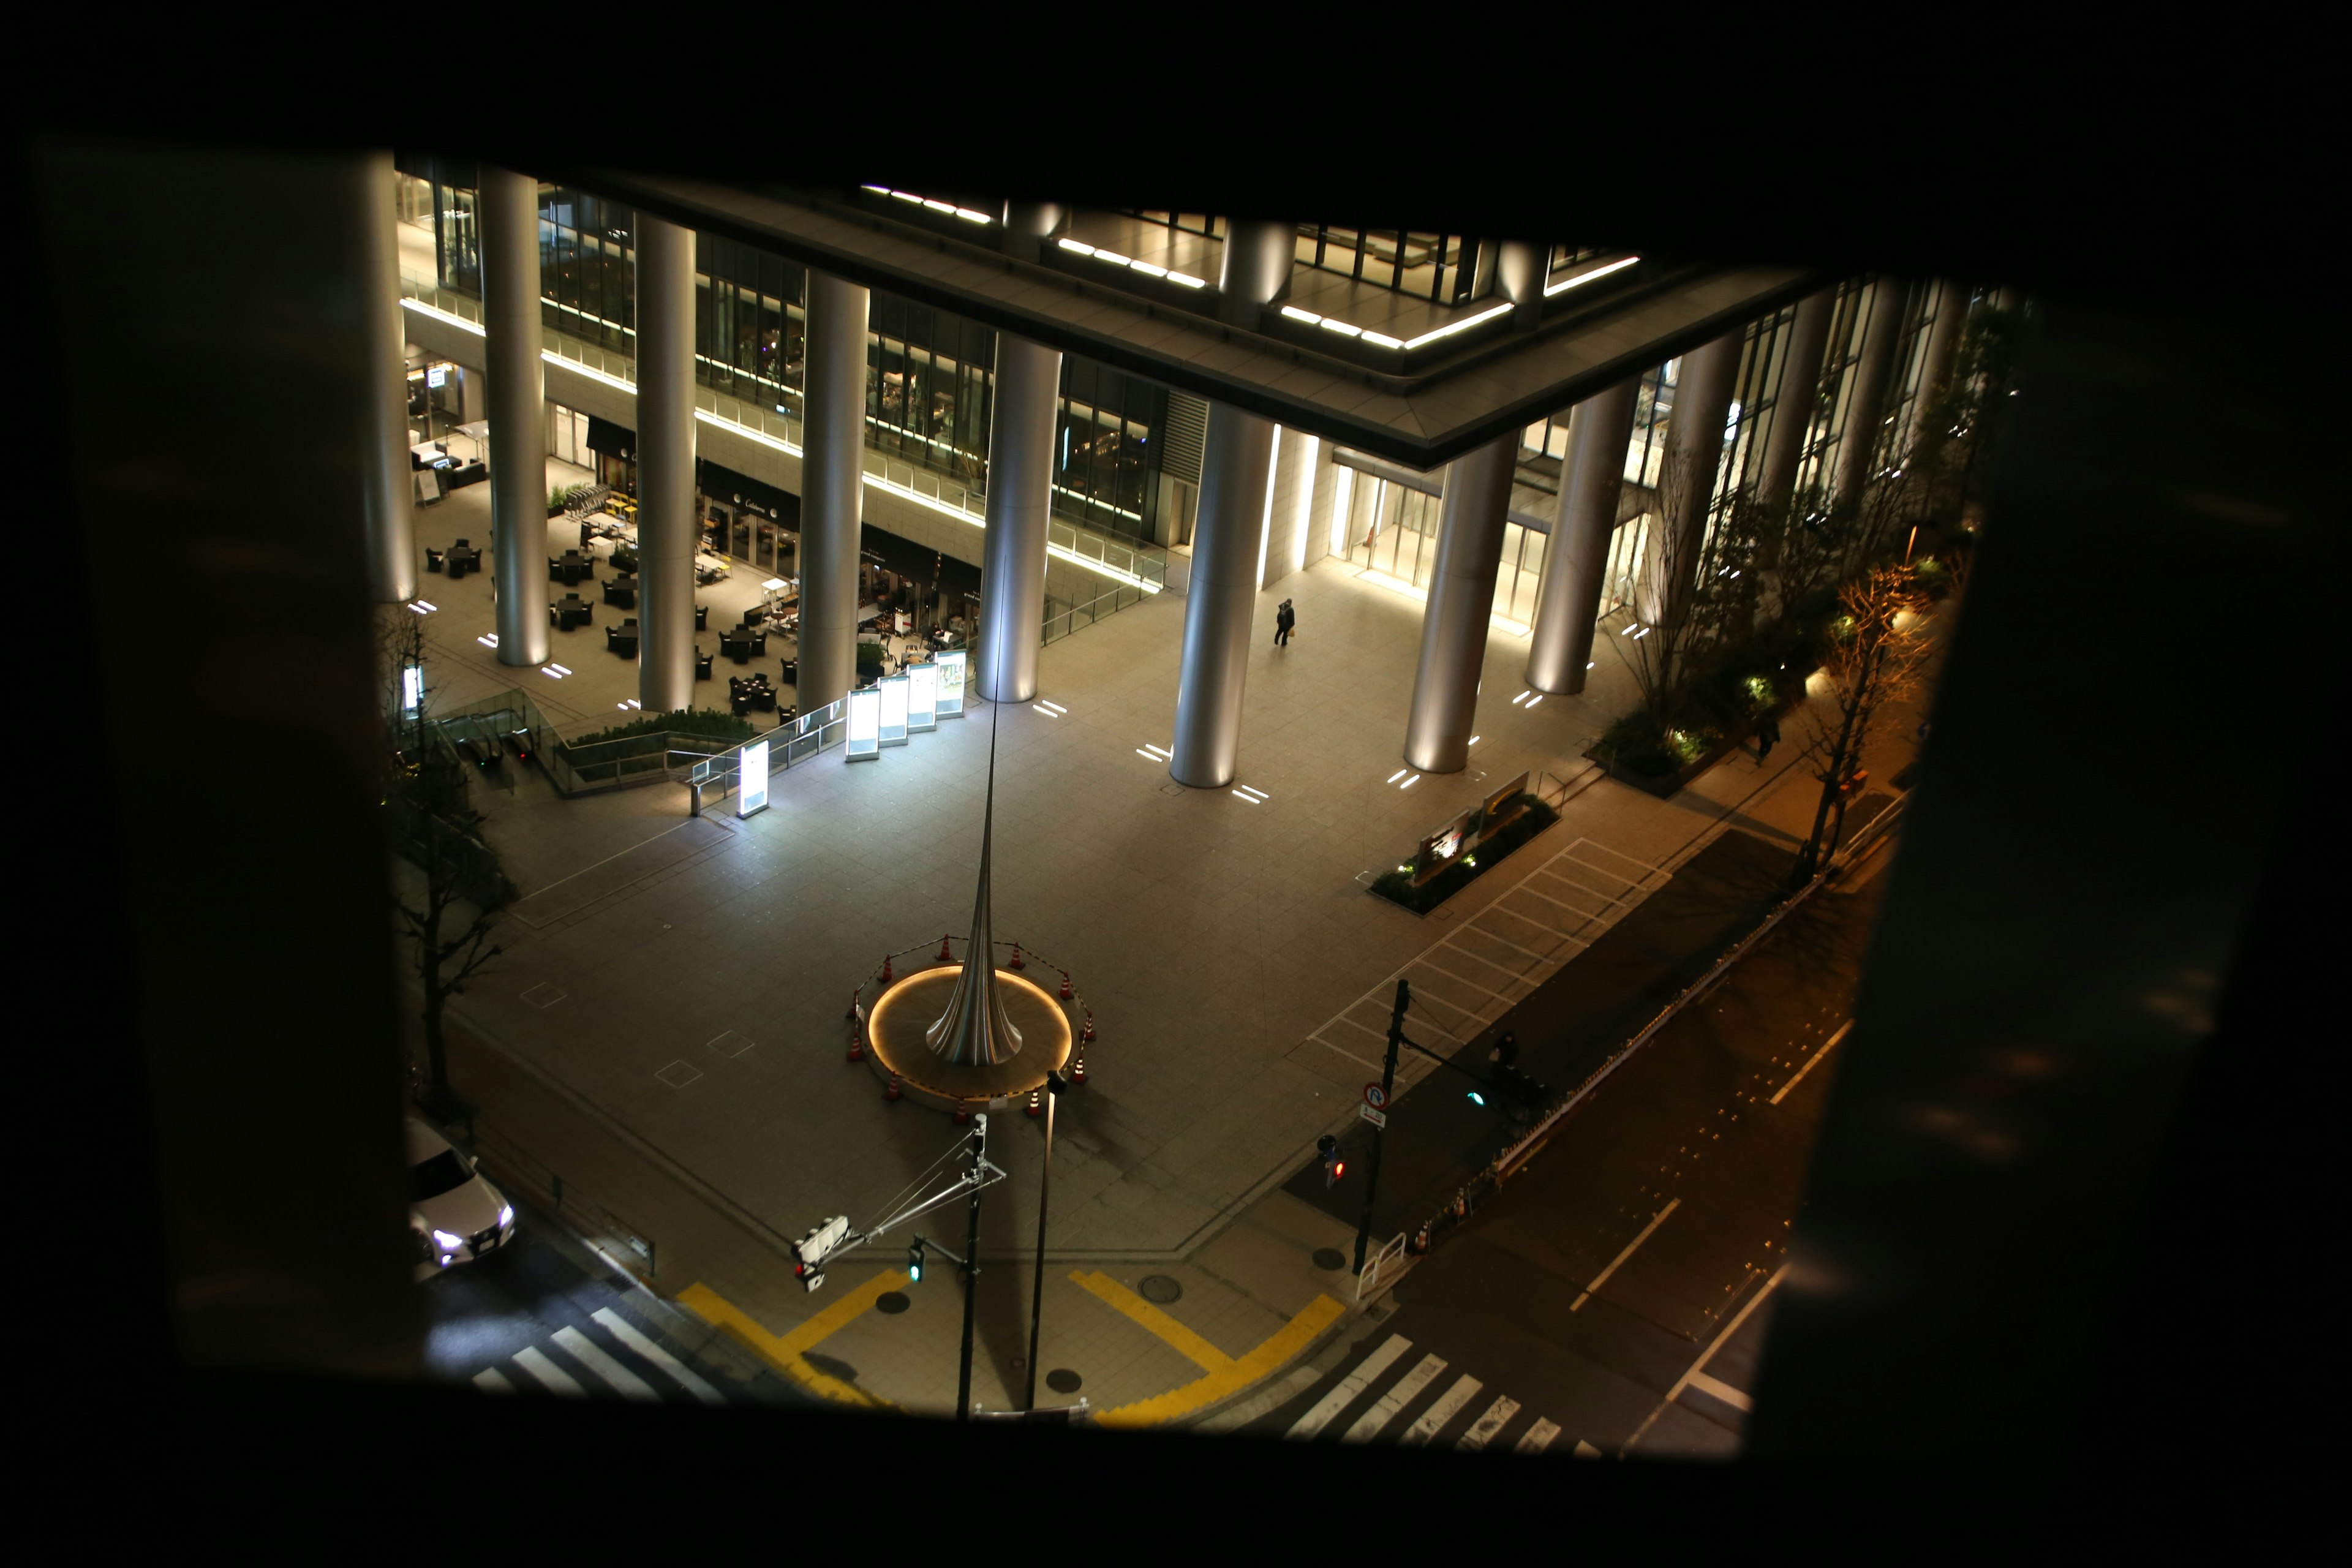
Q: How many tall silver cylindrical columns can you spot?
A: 12